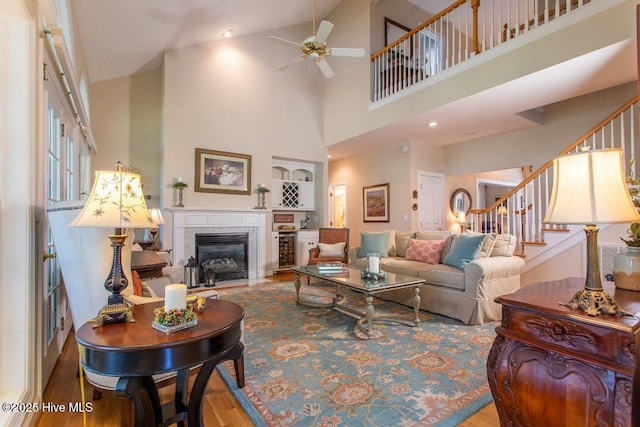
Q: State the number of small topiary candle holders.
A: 2